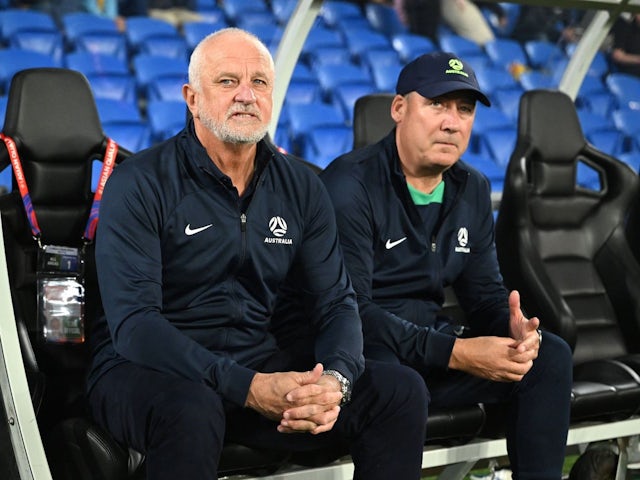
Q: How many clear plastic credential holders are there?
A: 1